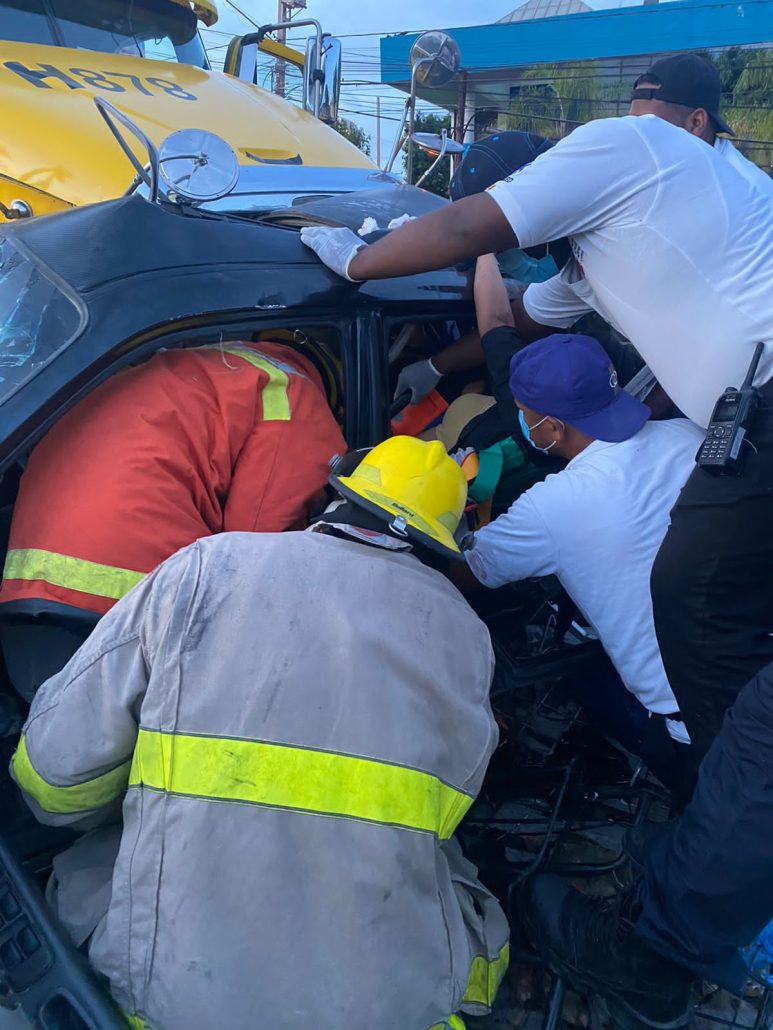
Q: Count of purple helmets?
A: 0